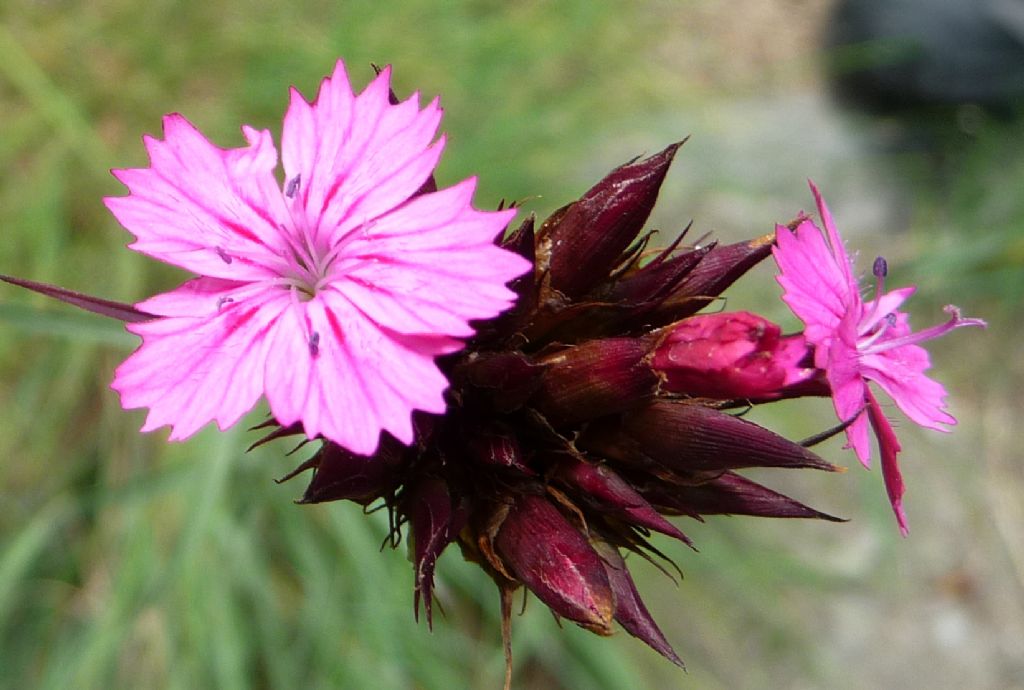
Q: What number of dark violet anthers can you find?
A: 6